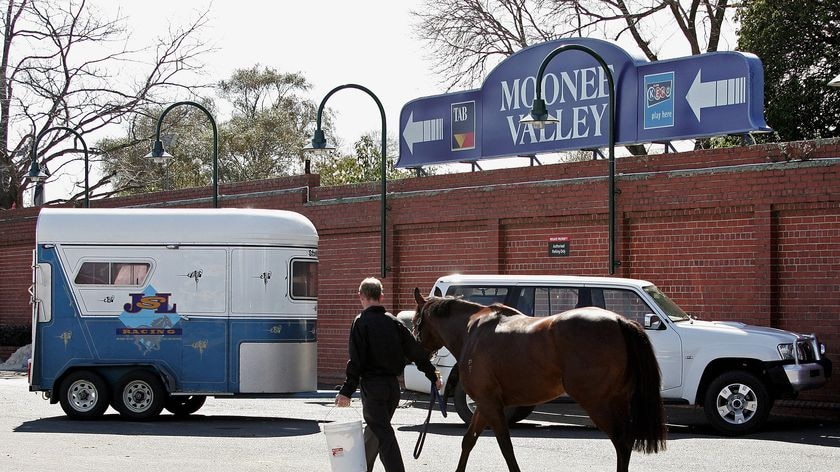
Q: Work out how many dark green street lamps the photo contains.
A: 4